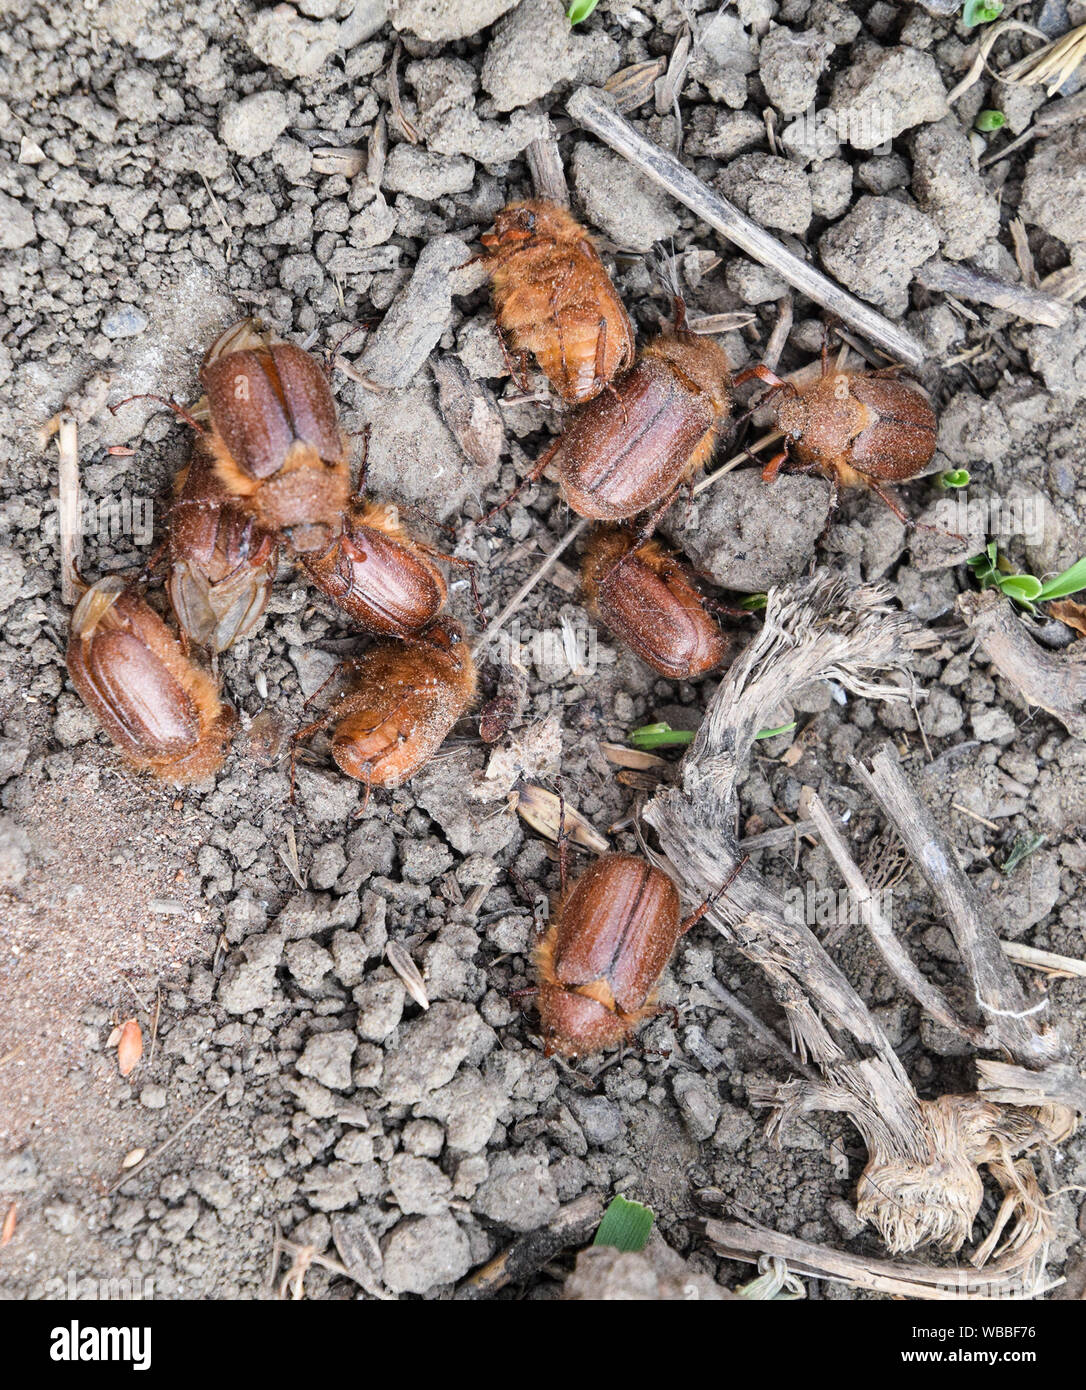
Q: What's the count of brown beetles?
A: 10